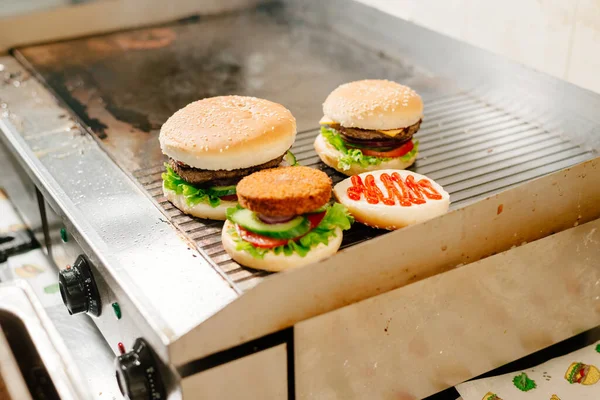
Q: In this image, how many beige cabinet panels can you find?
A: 2